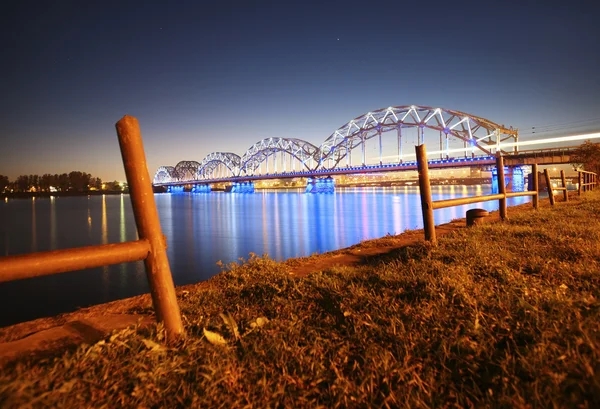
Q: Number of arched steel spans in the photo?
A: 5